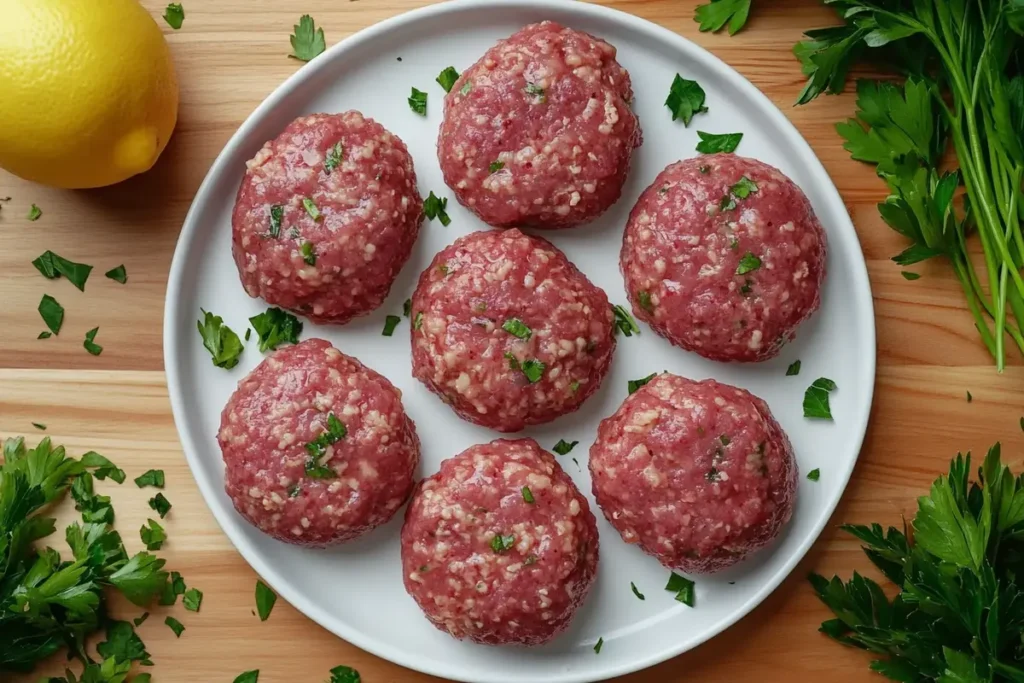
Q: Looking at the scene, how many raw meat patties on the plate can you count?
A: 7